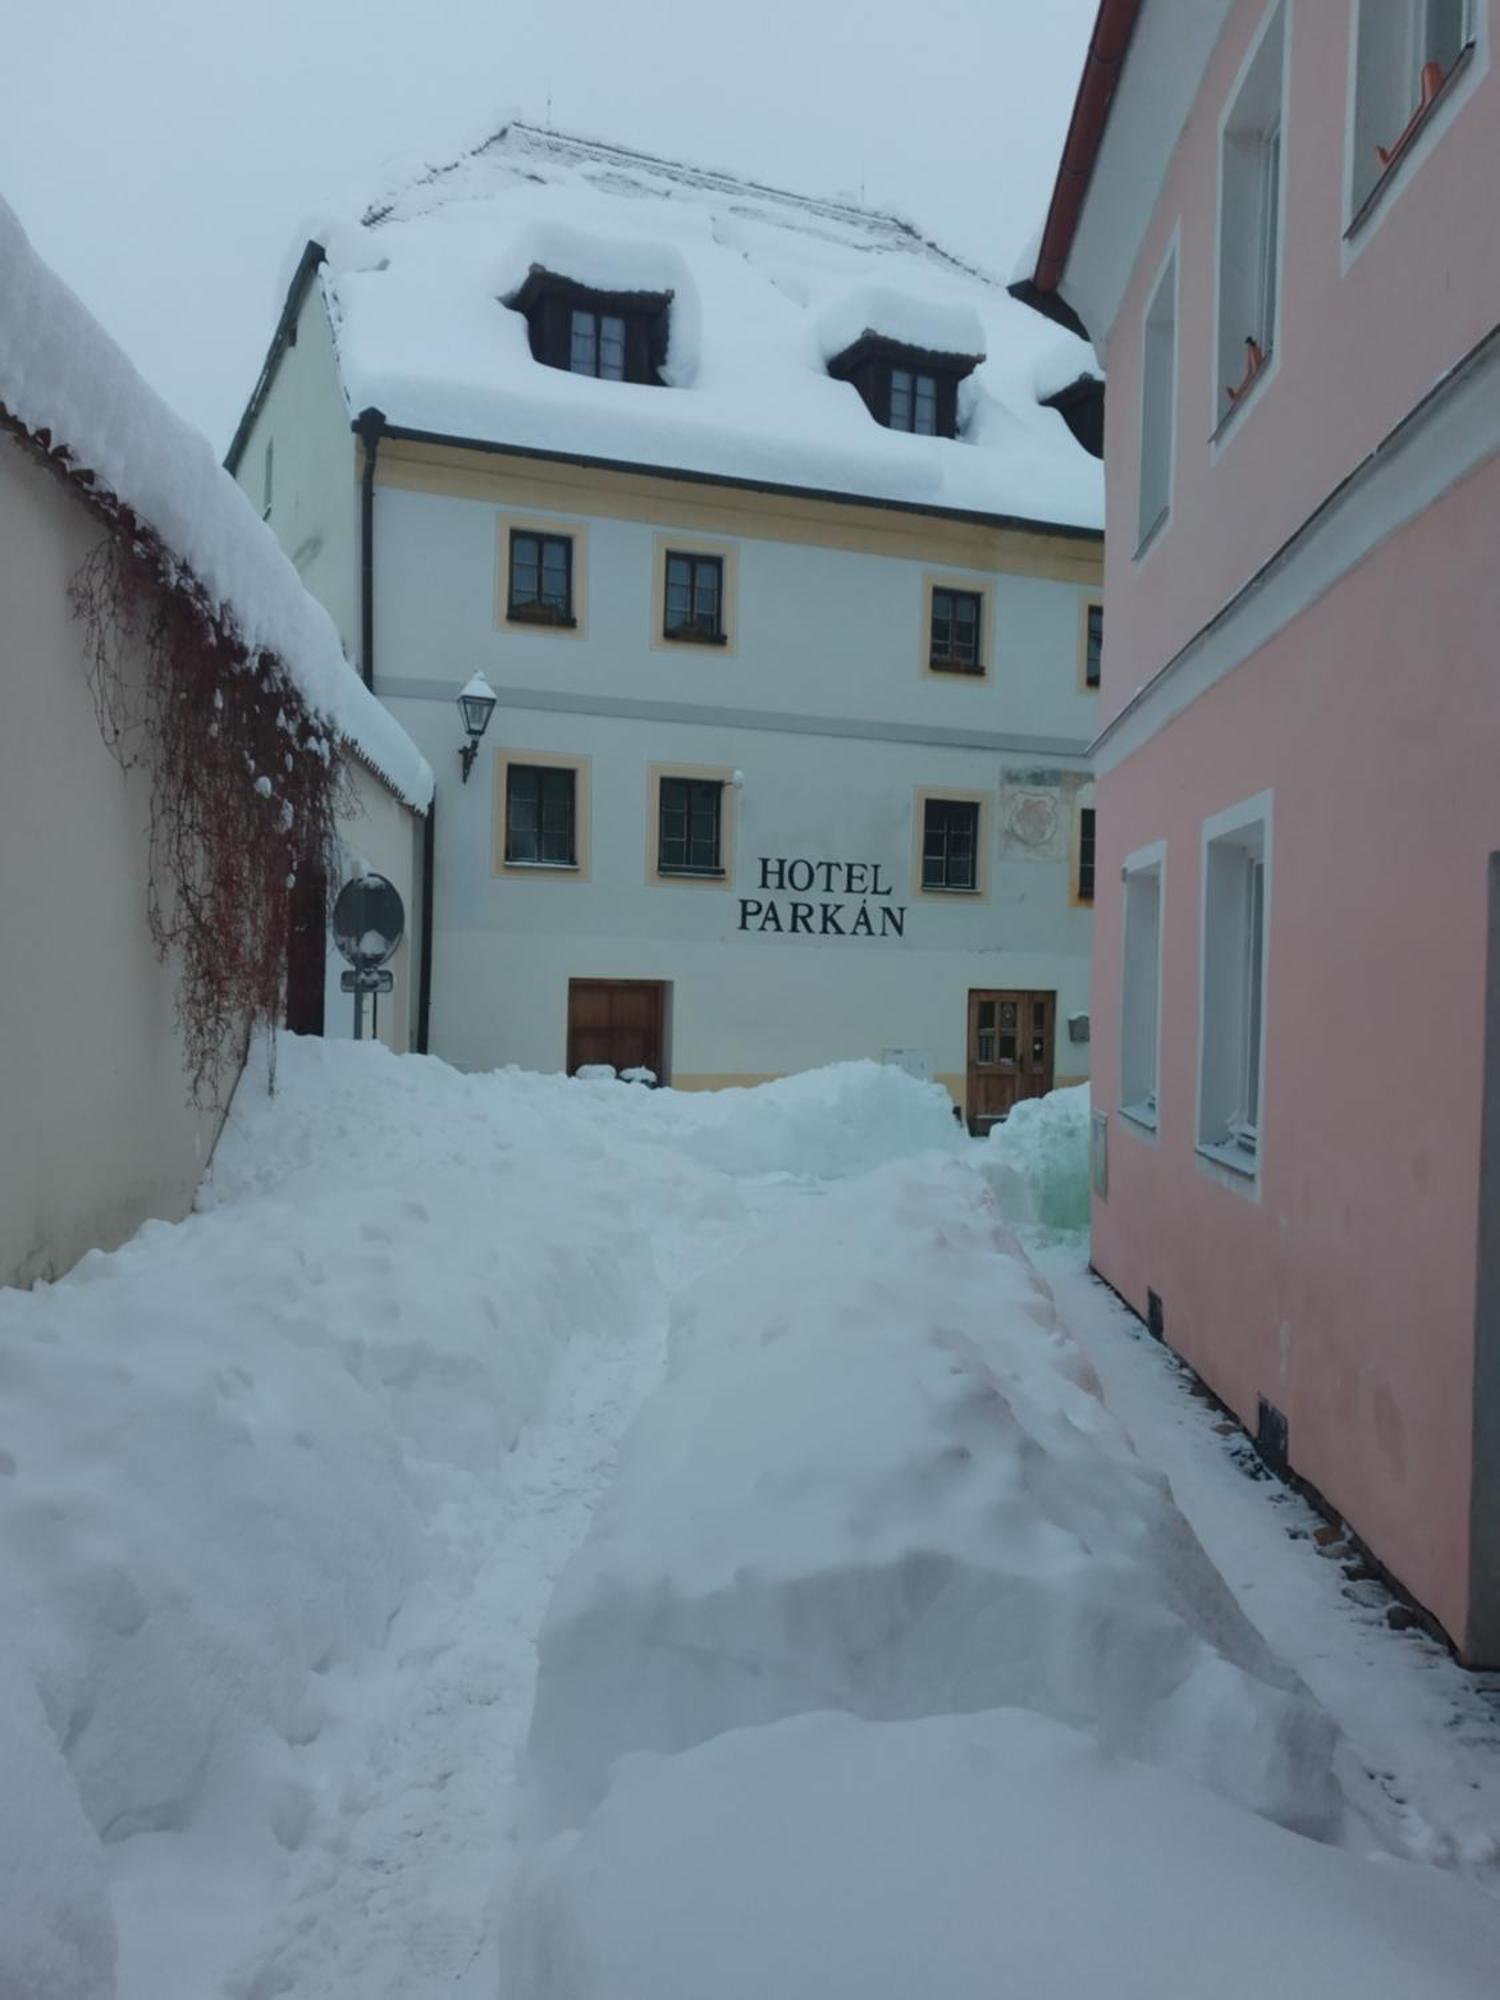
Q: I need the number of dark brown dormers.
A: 3